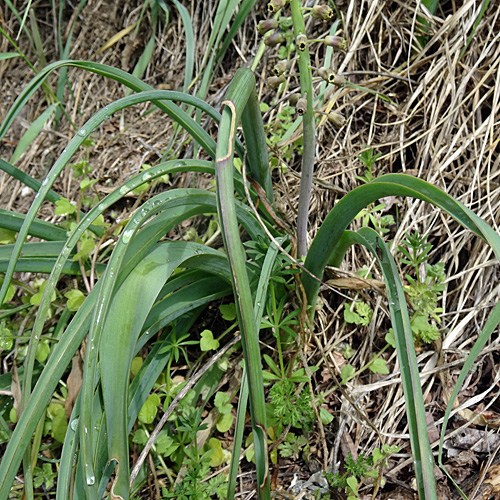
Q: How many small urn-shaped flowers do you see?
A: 13